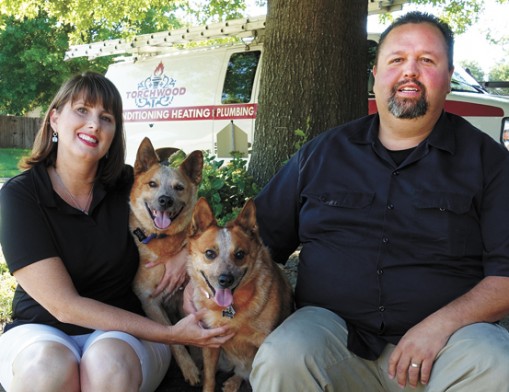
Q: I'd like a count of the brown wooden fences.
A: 1